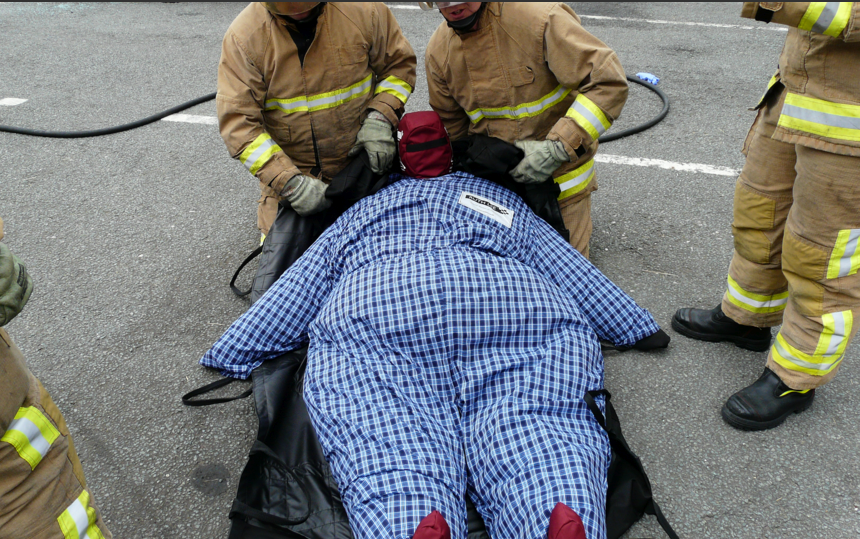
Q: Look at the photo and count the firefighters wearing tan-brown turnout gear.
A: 4